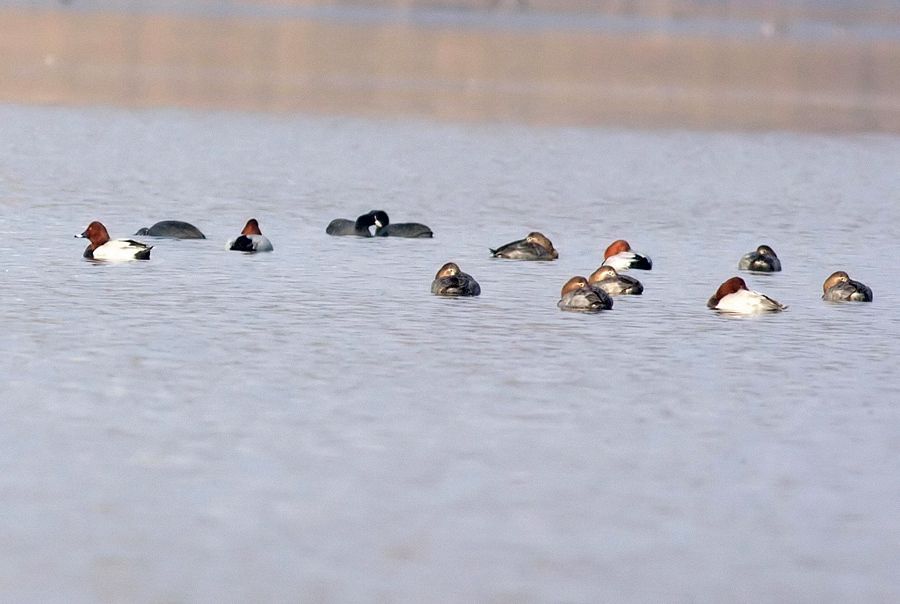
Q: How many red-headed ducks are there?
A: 4